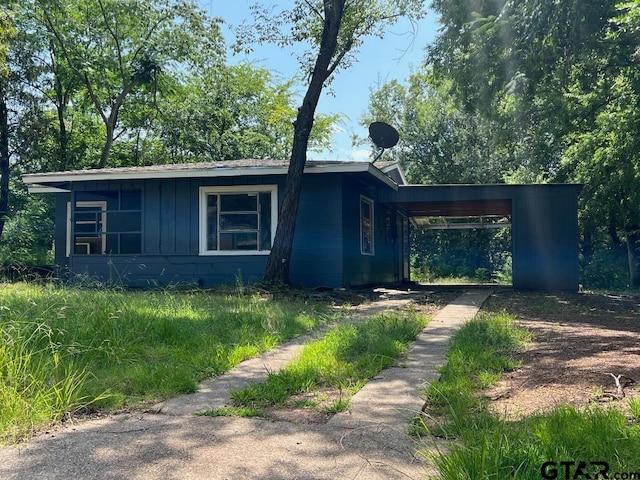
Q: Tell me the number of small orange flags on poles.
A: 0